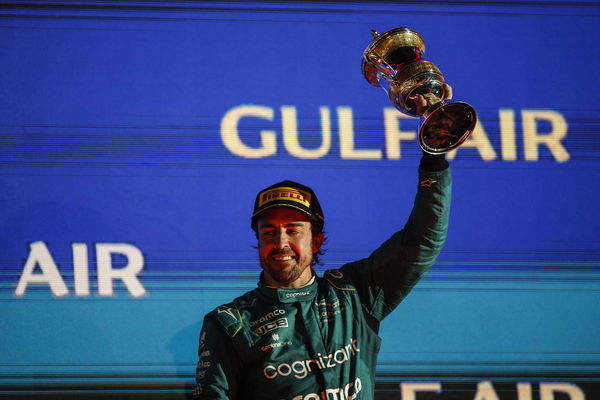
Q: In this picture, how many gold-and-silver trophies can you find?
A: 1